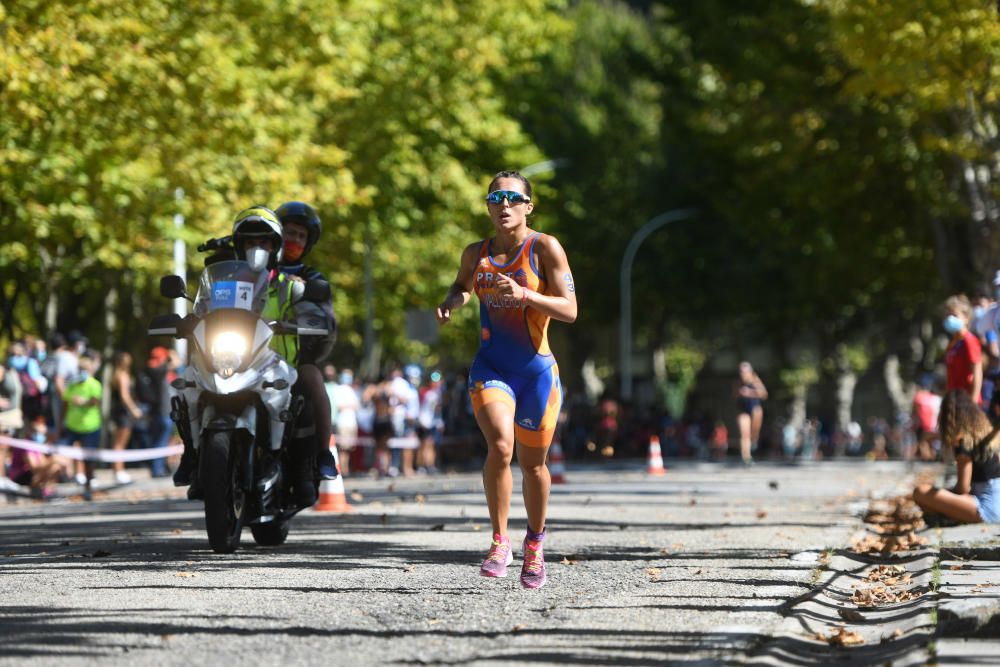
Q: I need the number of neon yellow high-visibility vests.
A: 1